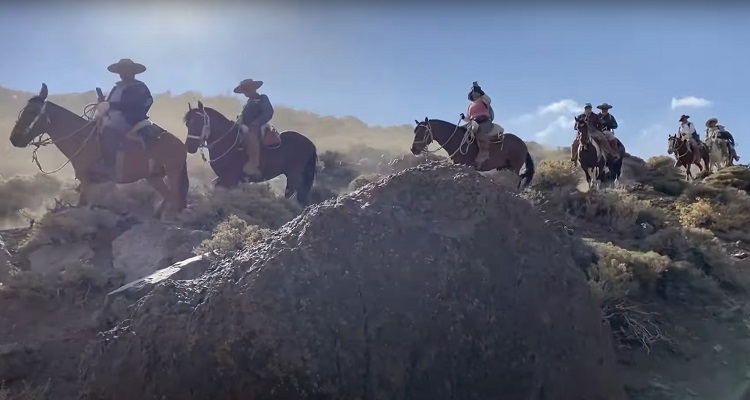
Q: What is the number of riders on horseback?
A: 7